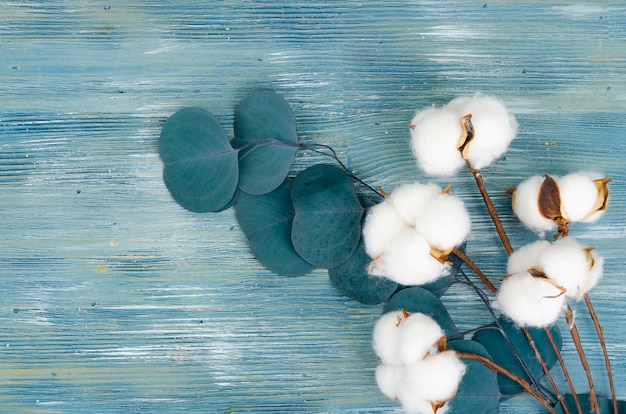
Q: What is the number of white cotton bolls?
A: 5